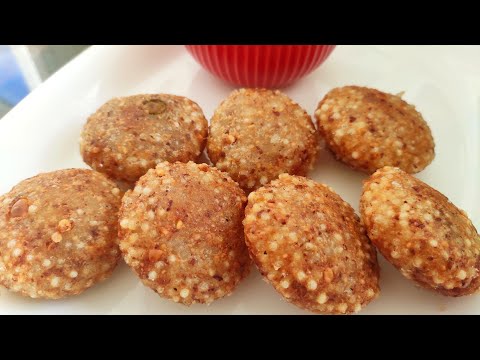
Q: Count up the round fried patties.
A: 7